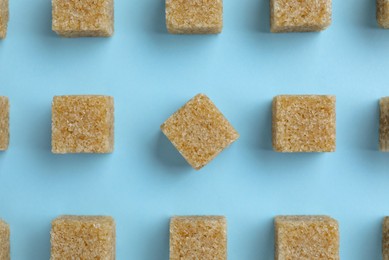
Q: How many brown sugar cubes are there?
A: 15